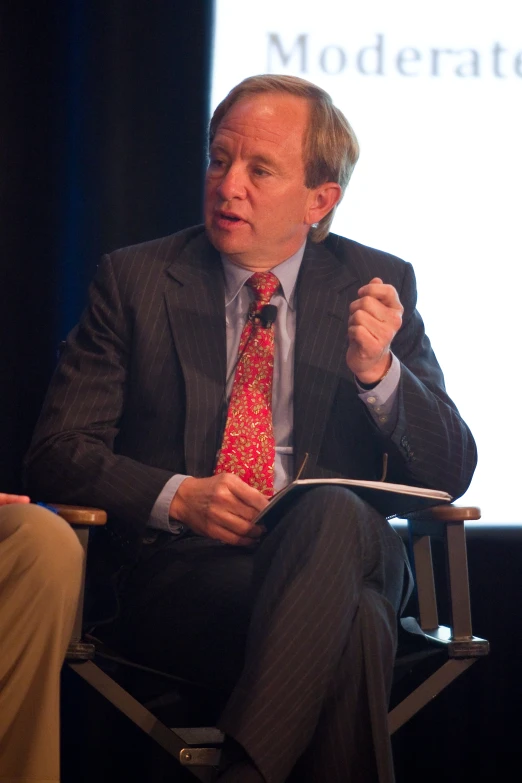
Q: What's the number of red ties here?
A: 1